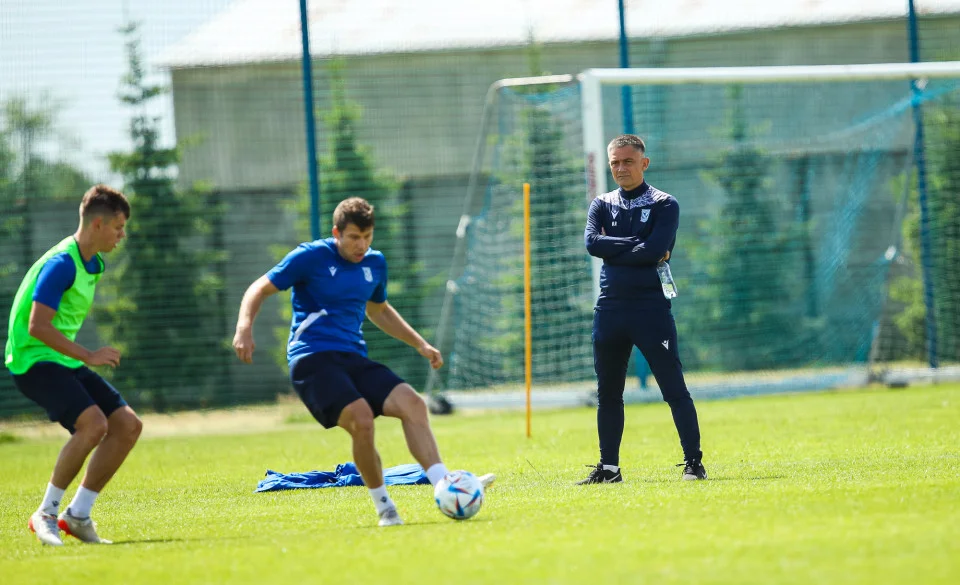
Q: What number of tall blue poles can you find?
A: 3